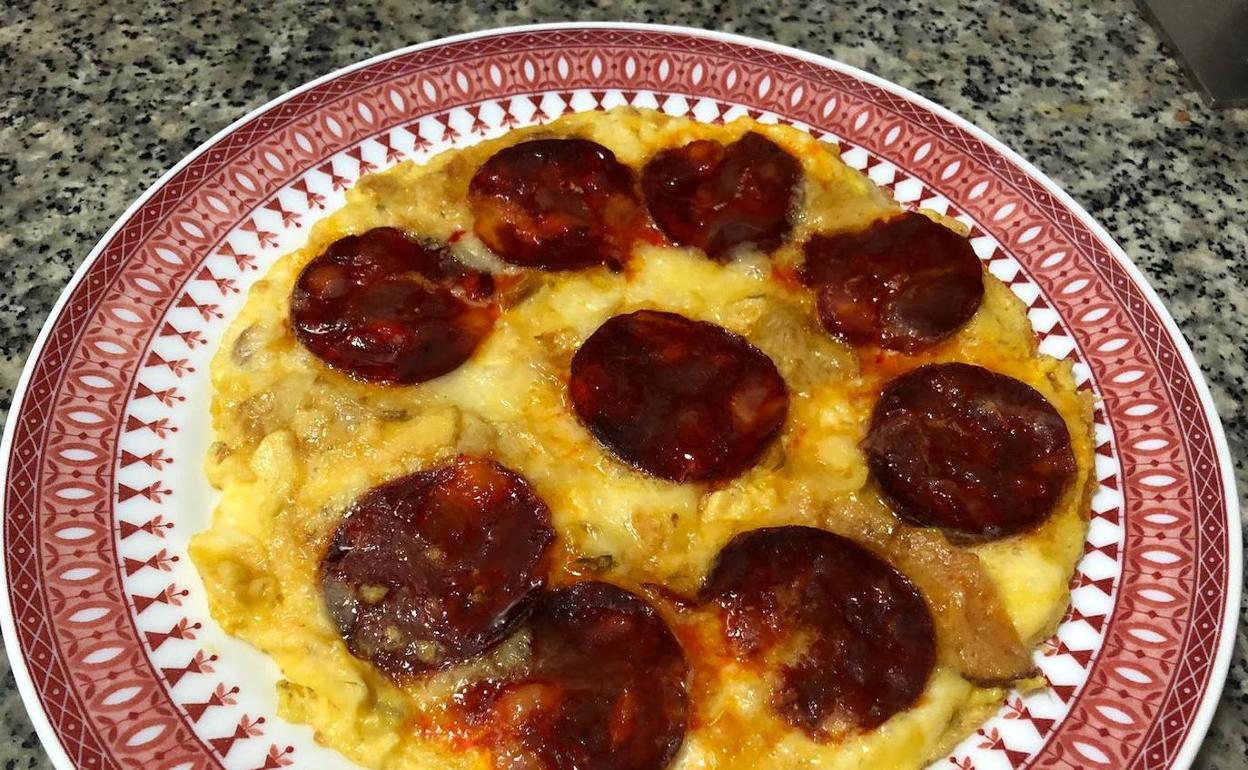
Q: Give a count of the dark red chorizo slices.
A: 9